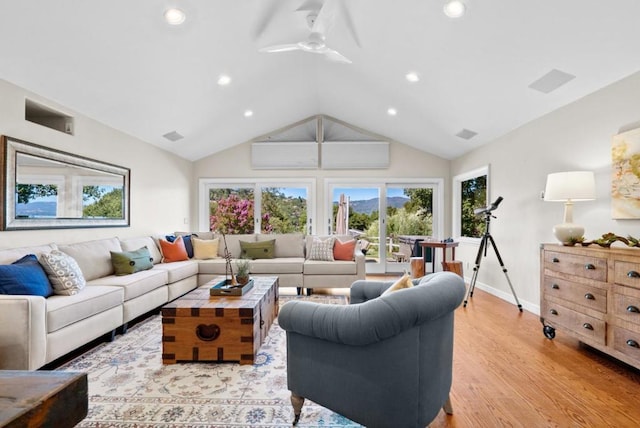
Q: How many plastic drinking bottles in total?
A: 0